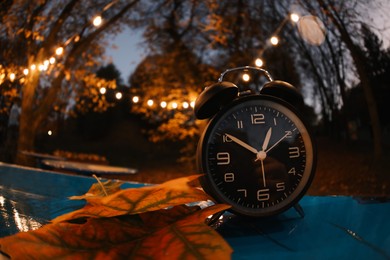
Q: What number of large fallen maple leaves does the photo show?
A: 2